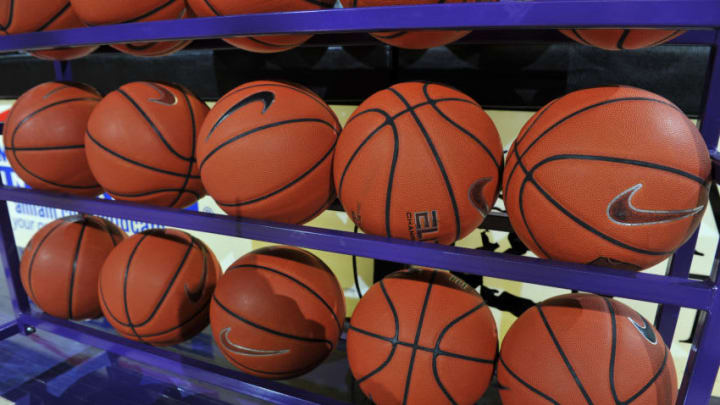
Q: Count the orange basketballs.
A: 15